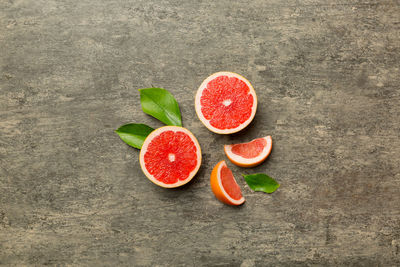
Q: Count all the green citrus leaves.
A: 3